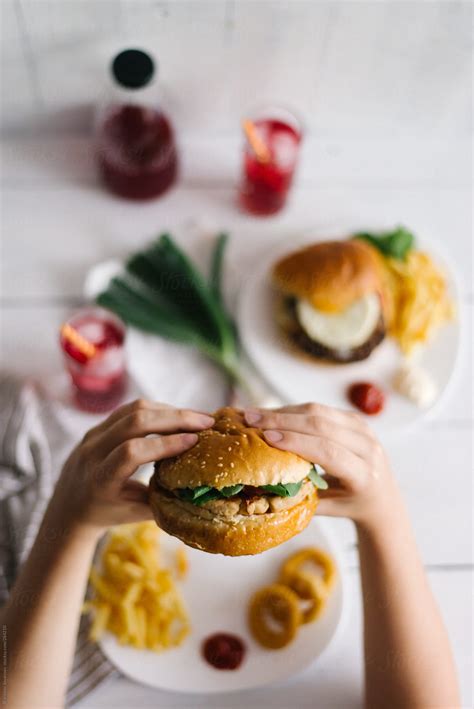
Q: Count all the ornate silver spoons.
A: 0